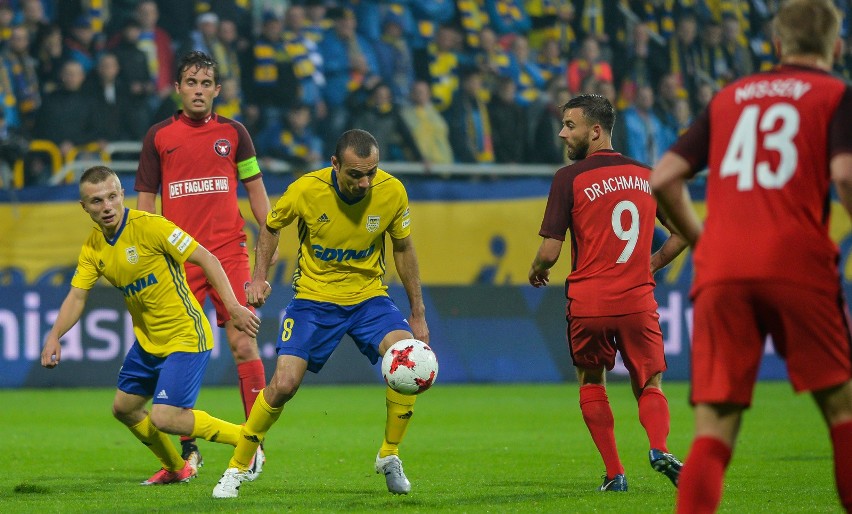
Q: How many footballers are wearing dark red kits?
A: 3